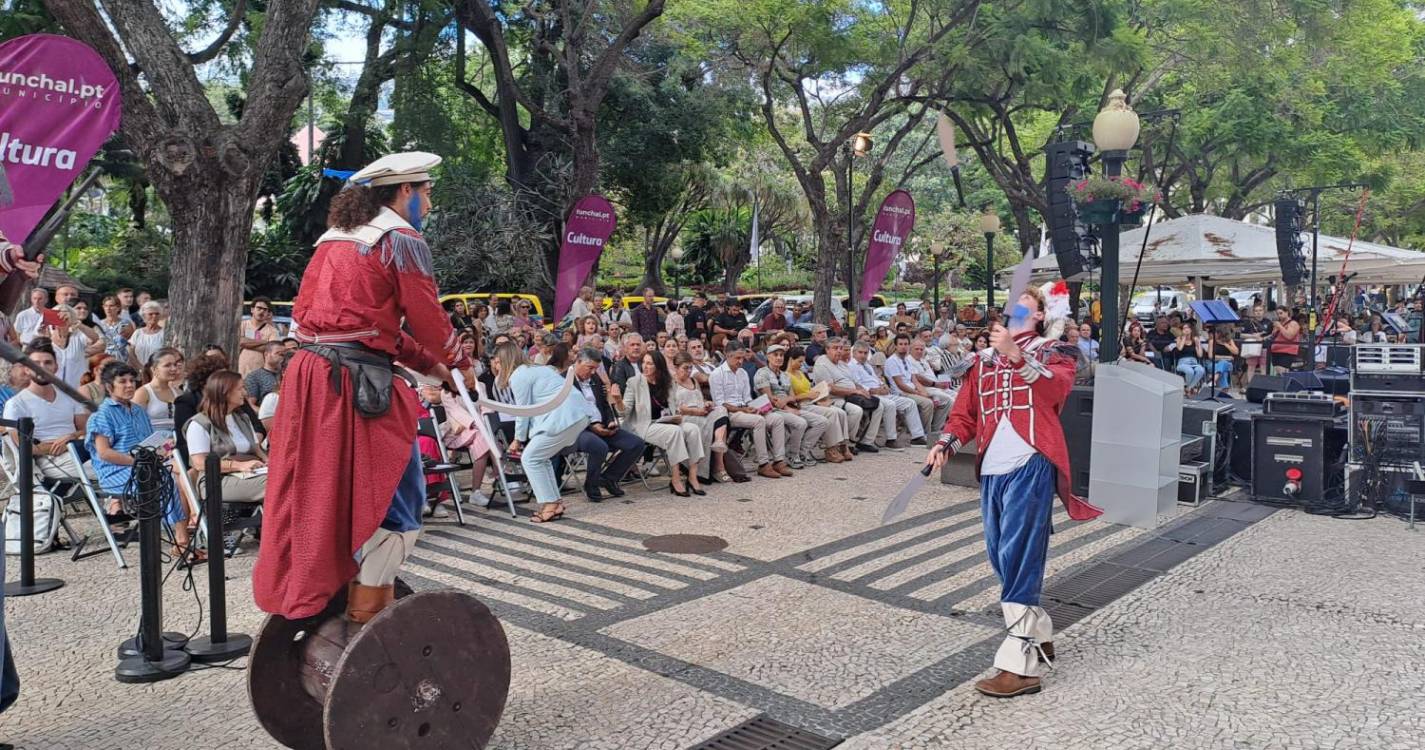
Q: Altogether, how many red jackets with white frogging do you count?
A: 1